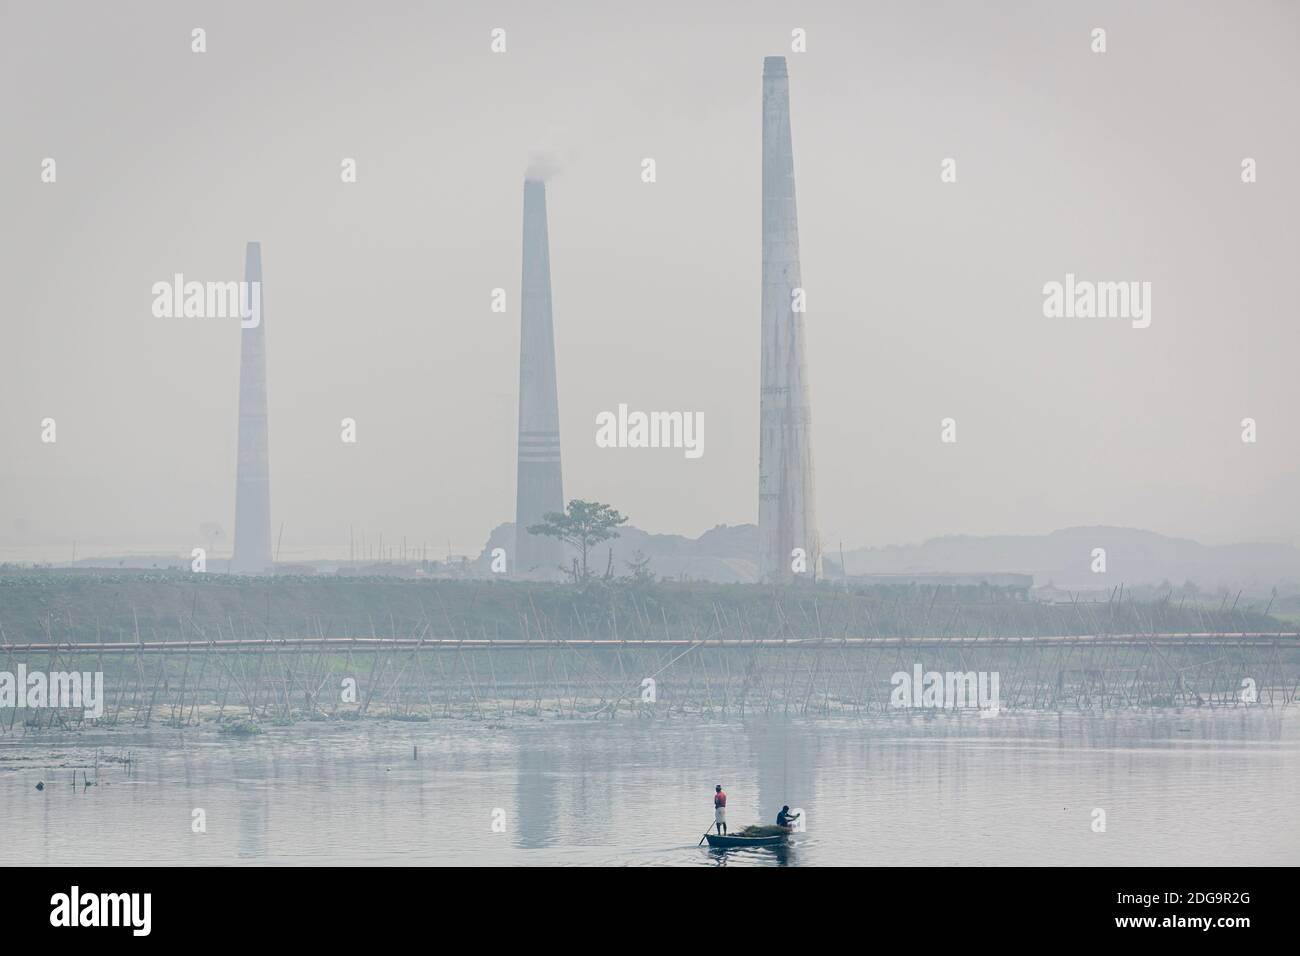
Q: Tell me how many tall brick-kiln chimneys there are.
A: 3